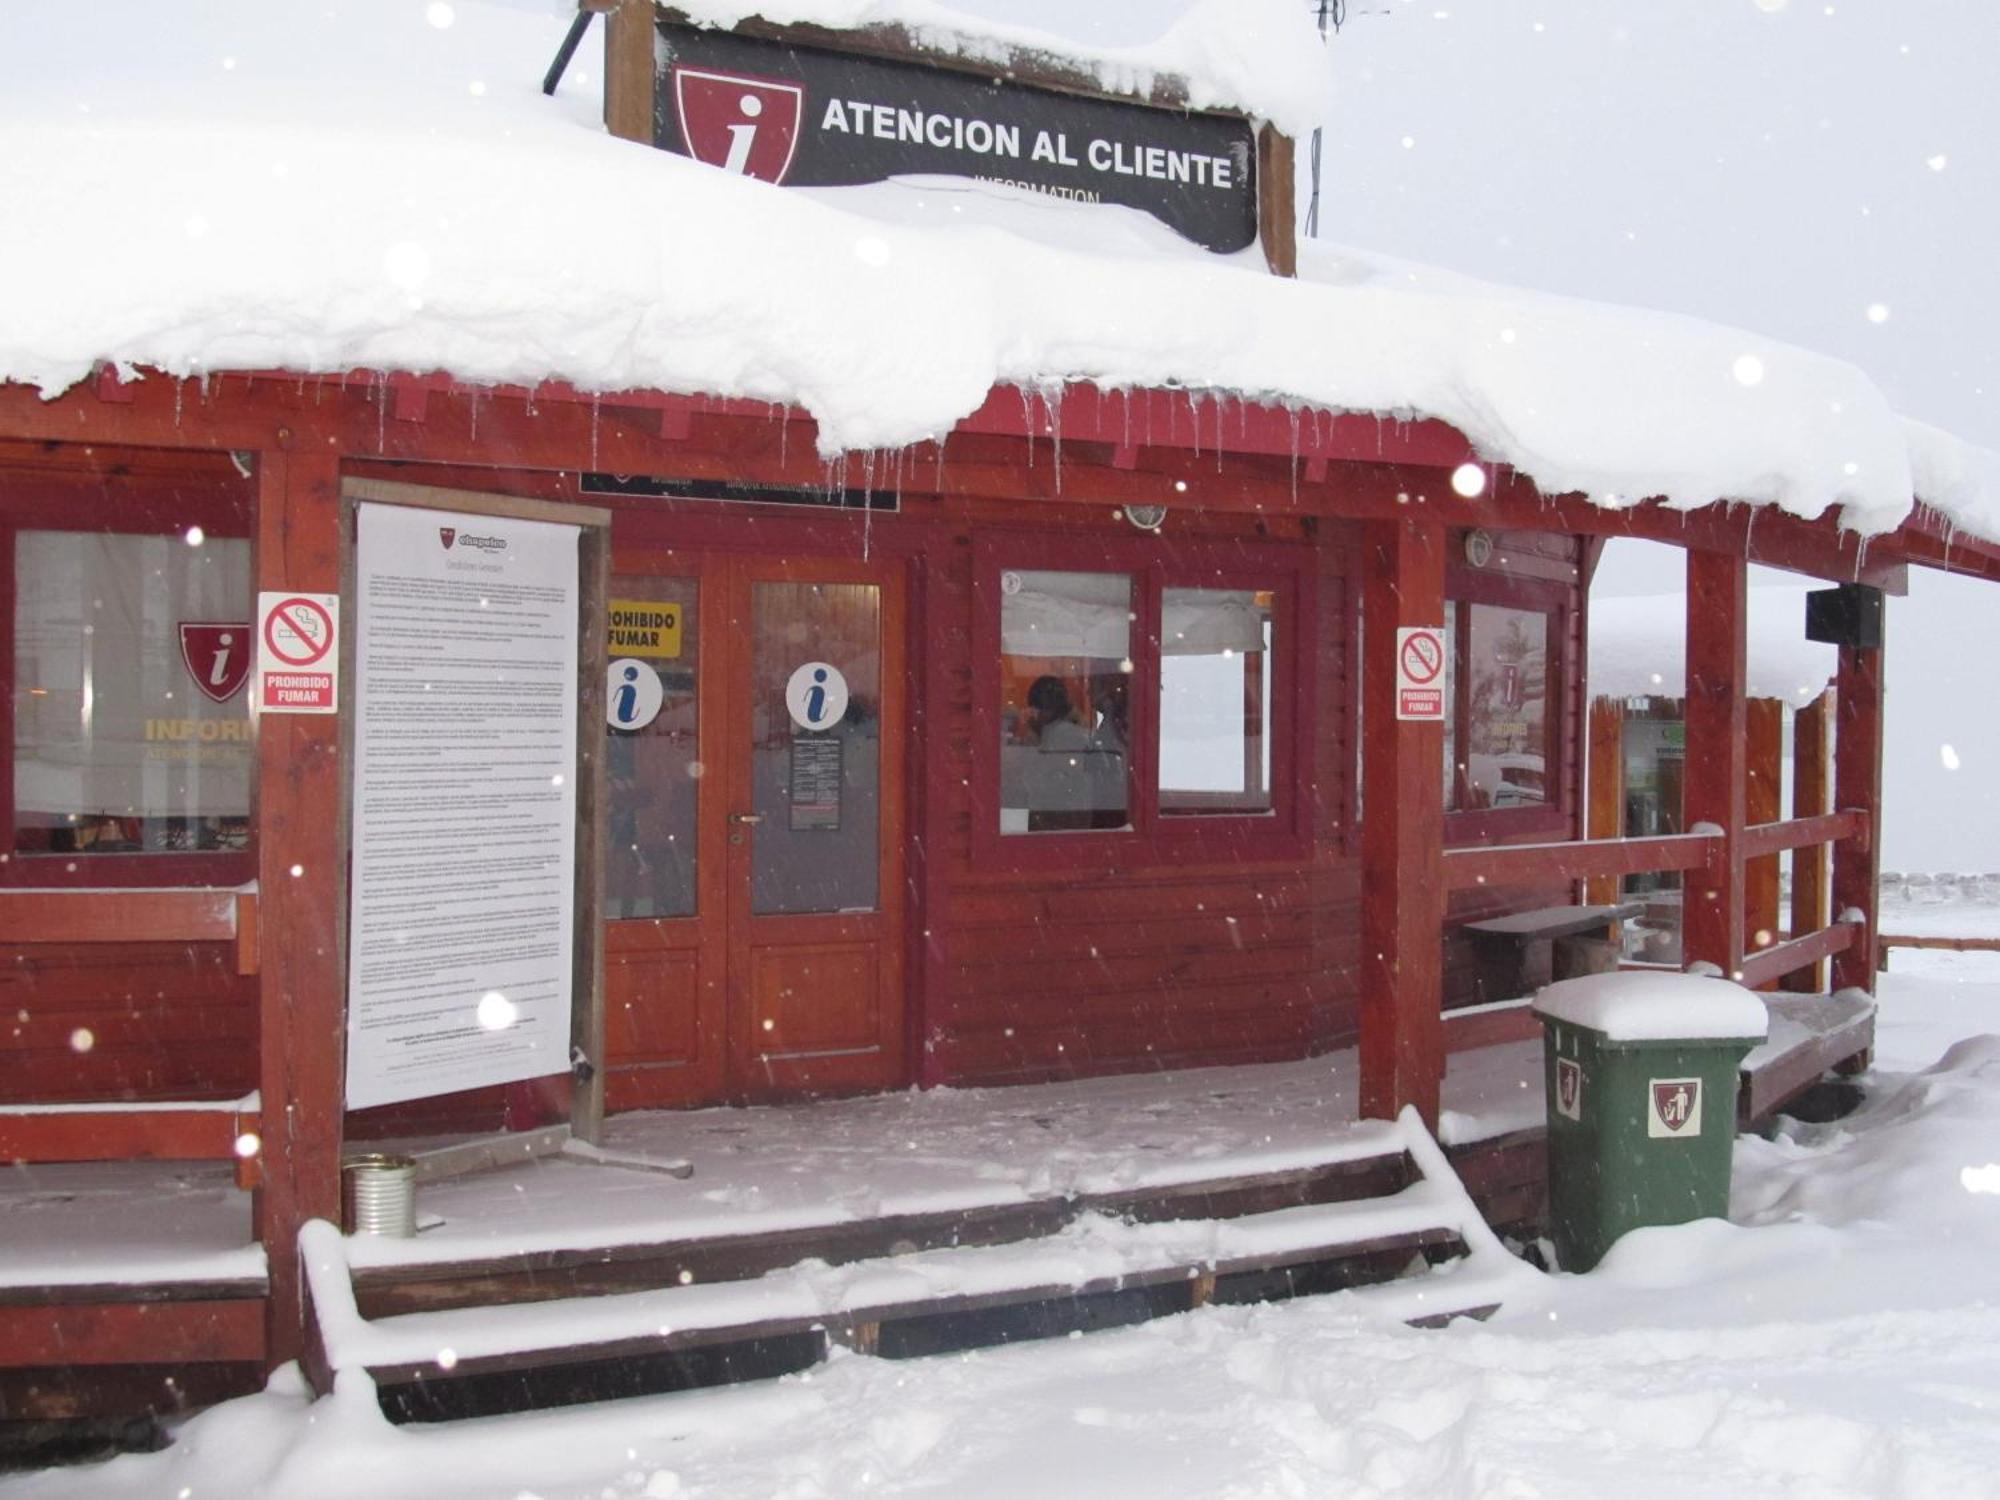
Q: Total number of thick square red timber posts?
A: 4